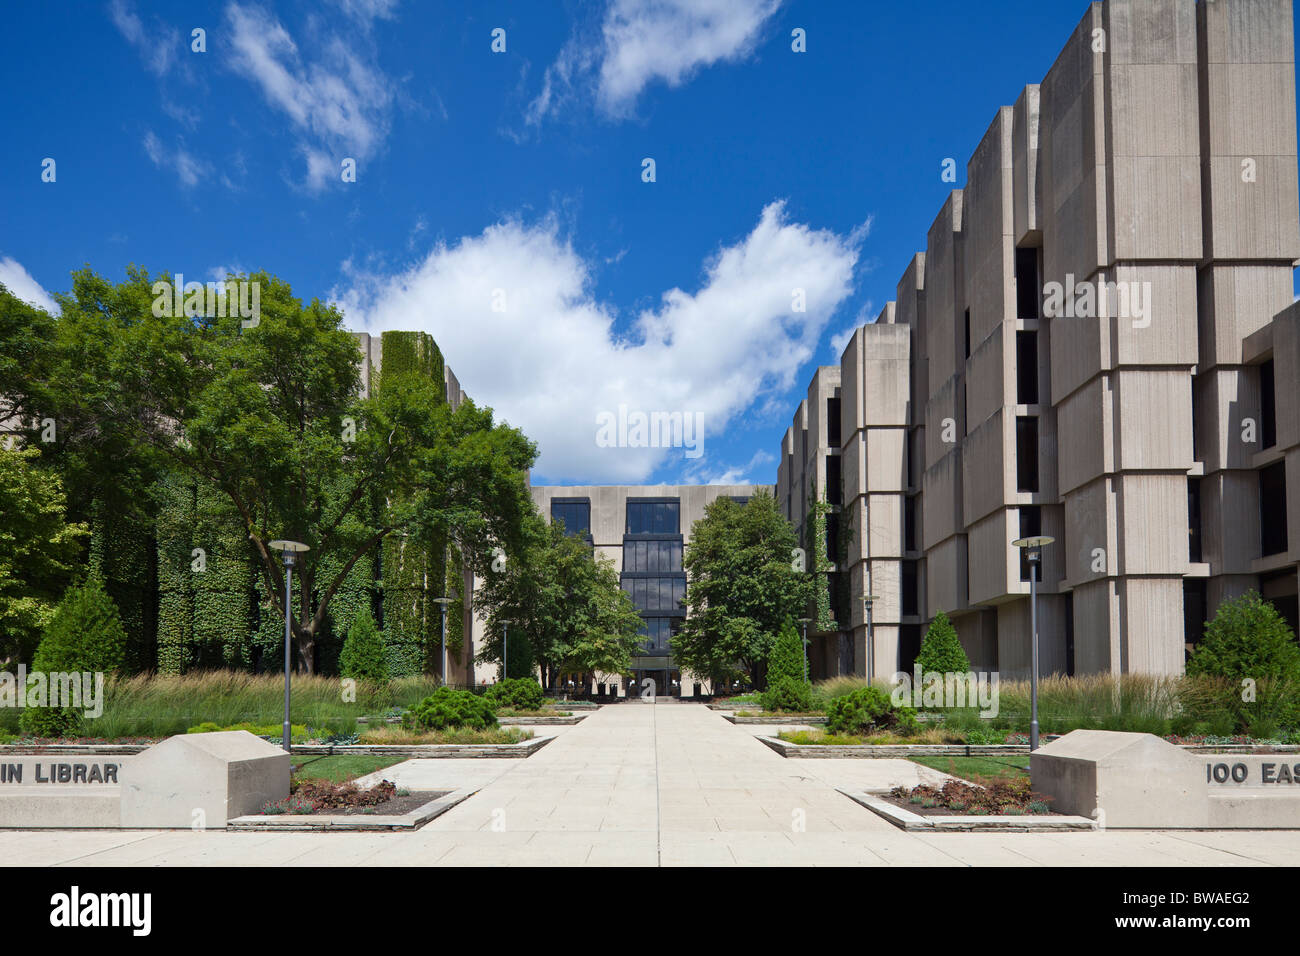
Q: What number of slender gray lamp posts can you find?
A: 6